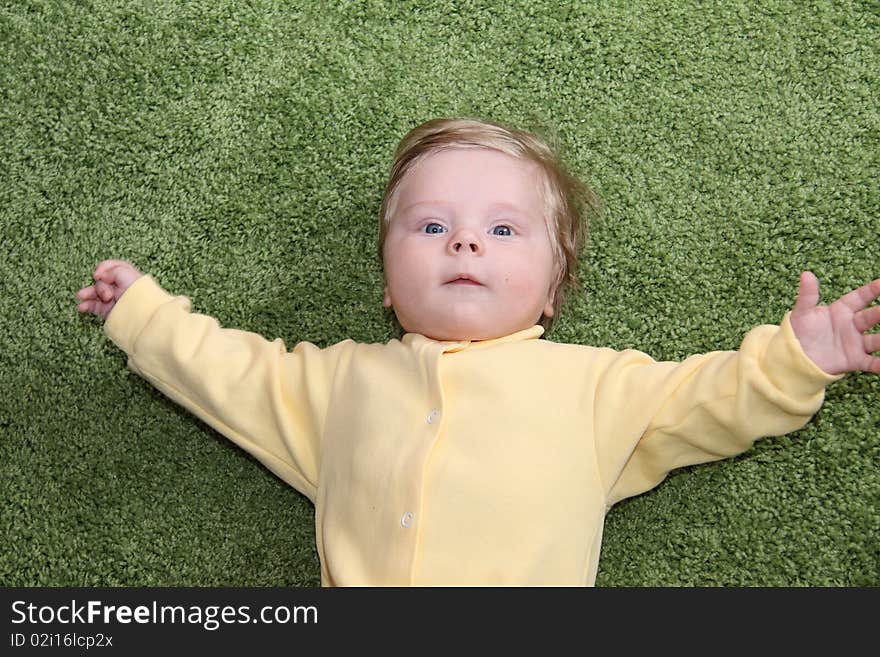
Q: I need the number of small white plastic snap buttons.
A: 2